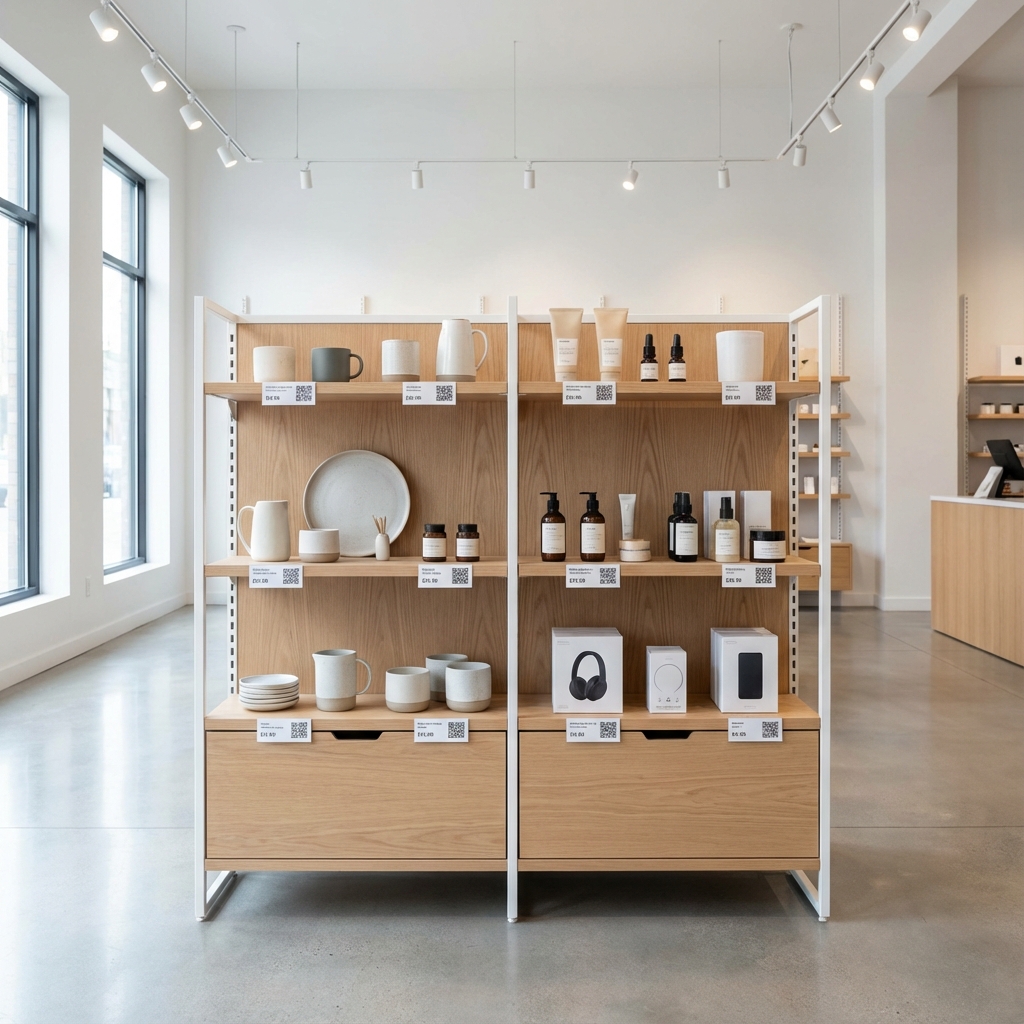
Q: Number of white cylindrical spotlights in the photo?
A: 13